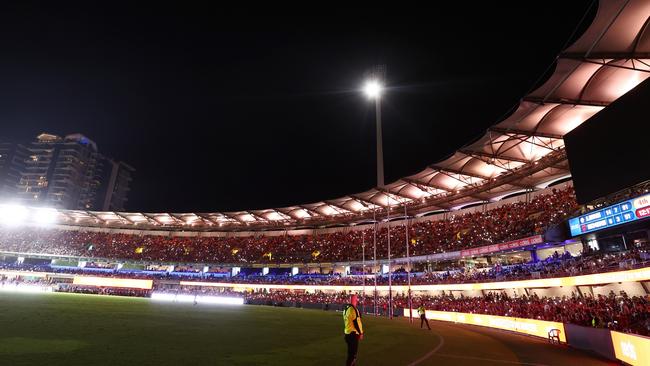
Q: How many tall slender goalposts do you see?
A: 4